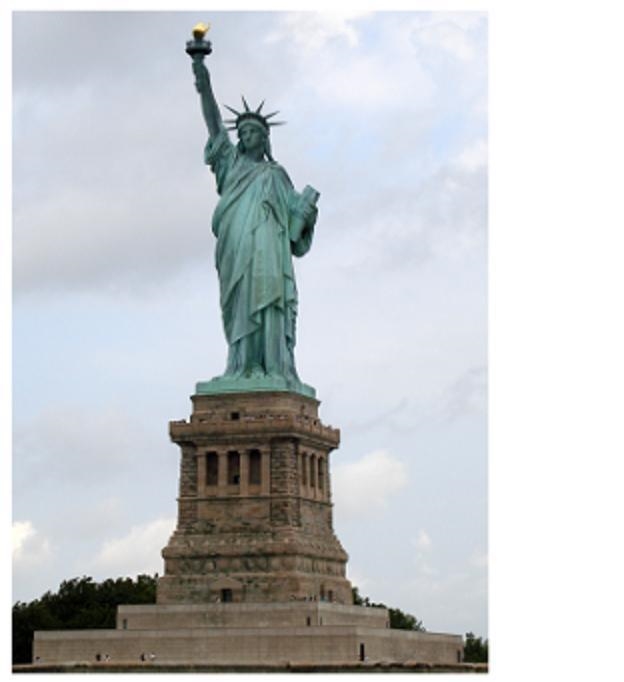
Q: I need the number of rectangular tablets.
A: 1